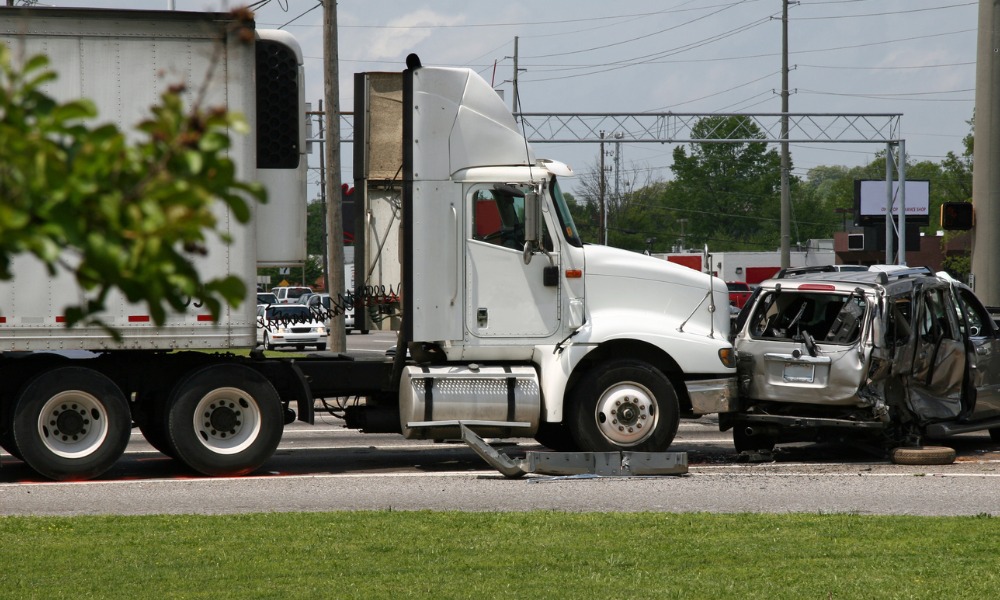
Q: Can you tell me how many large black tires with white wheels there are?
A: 3